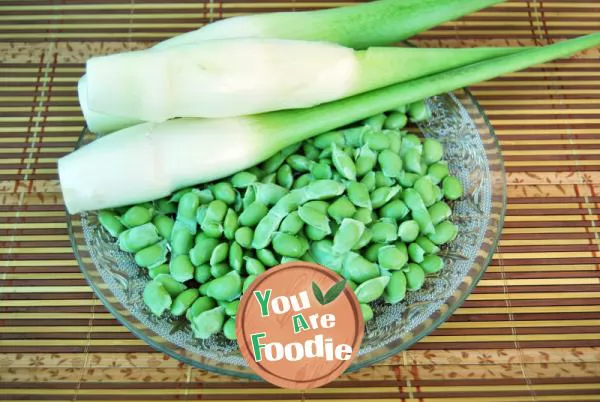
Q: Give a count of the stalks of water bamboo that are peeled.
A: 3